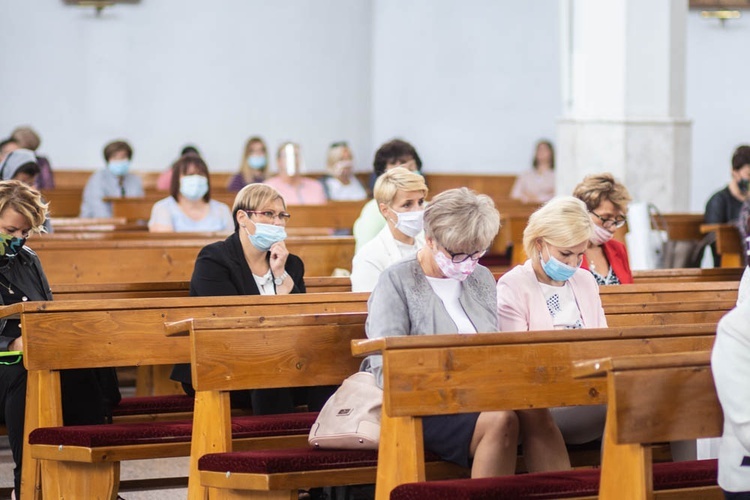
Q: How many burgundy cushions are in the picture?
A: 4